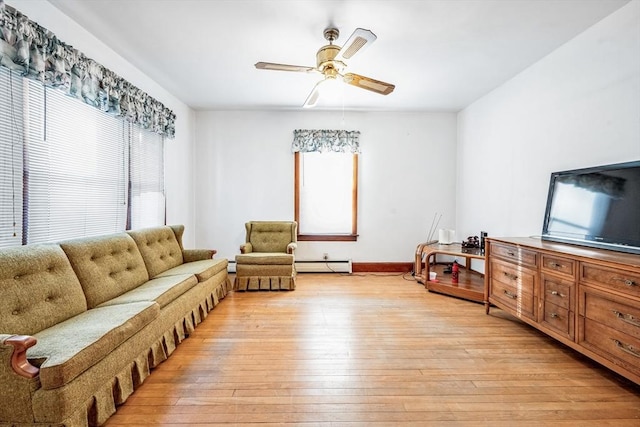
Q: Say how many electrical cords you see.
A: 1